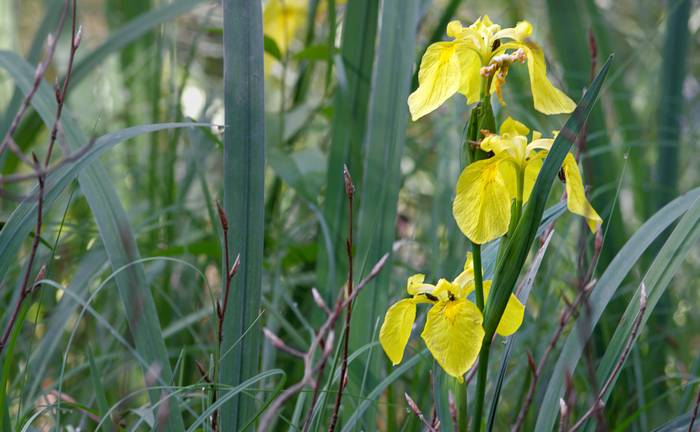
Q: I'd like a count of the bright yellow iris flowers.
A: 3